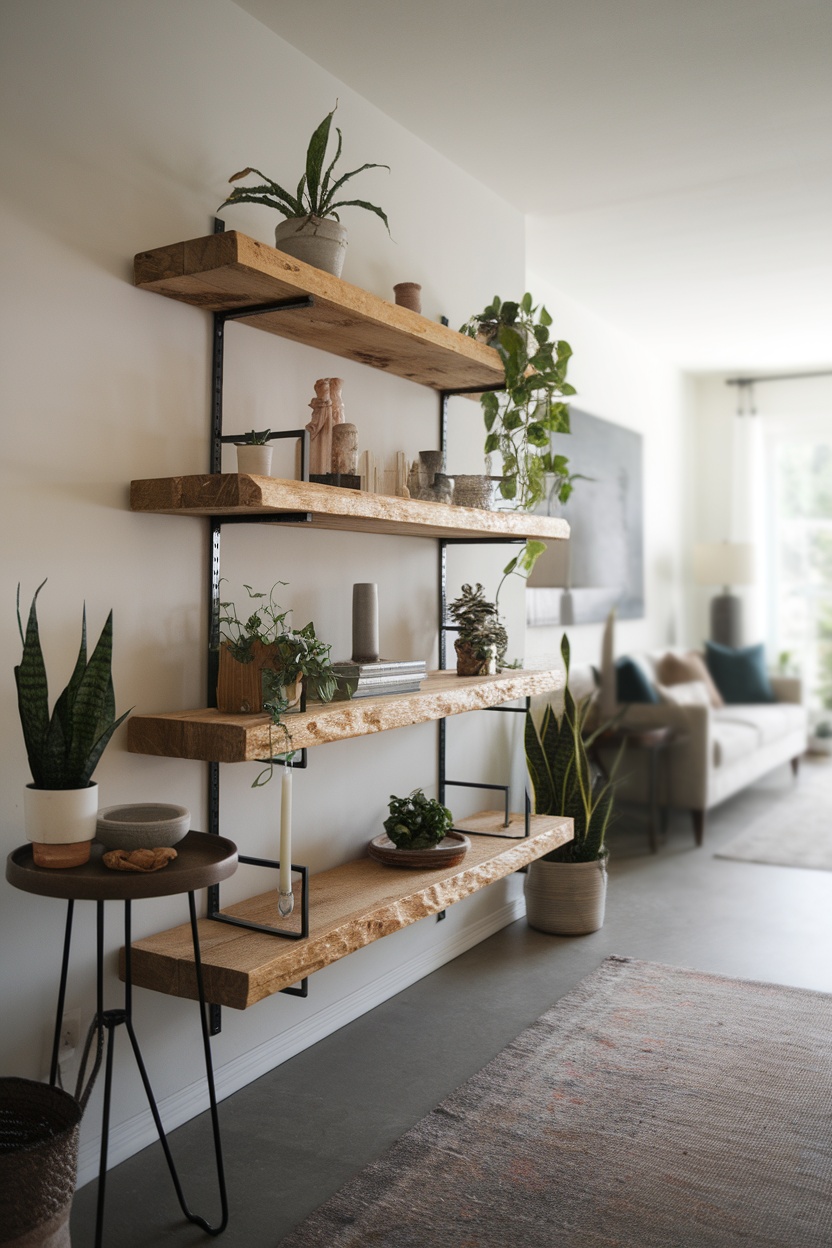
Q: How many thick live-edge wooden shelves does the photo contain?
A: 4